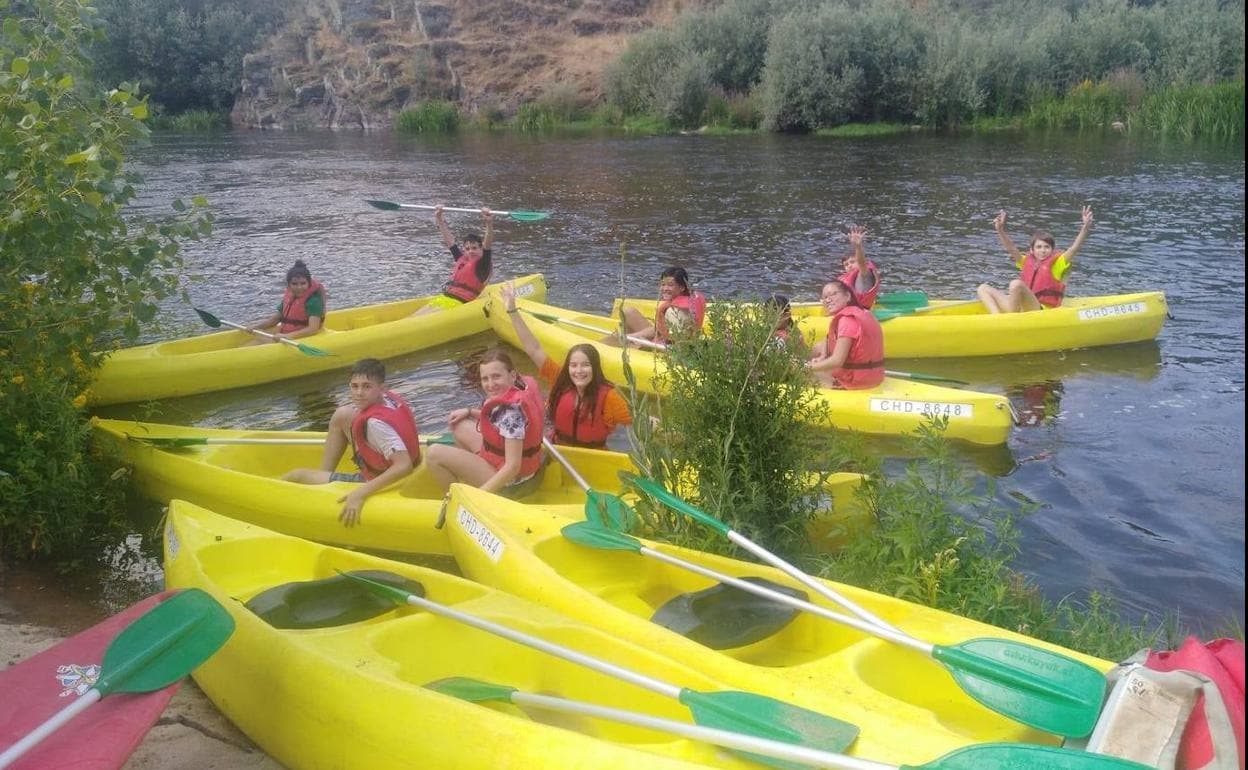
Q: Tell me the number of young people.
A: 10